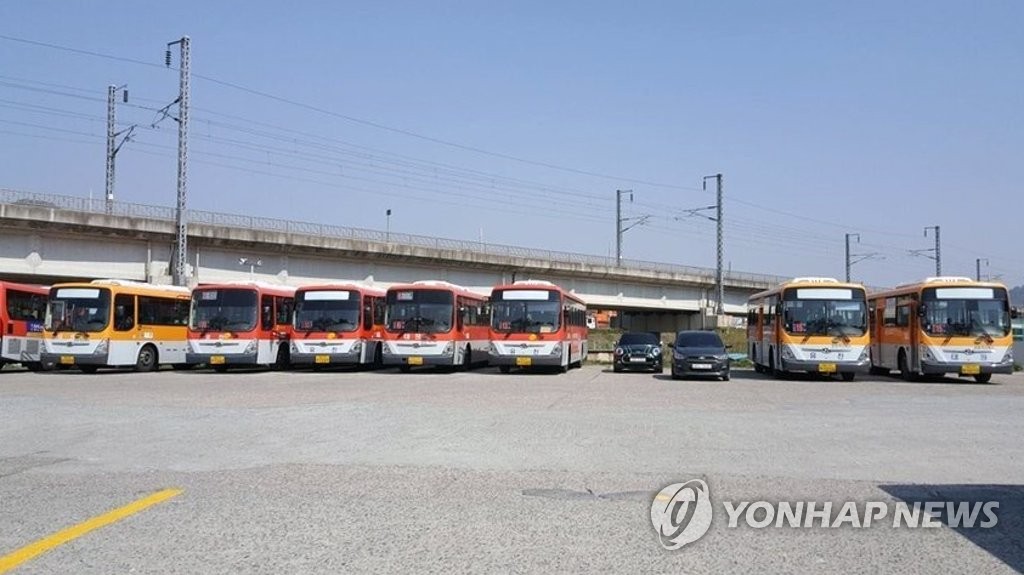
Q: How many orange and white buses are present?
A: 3